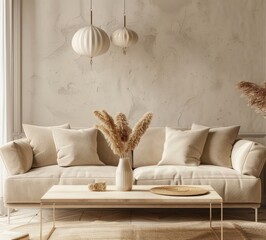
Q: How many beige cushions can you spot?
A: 4